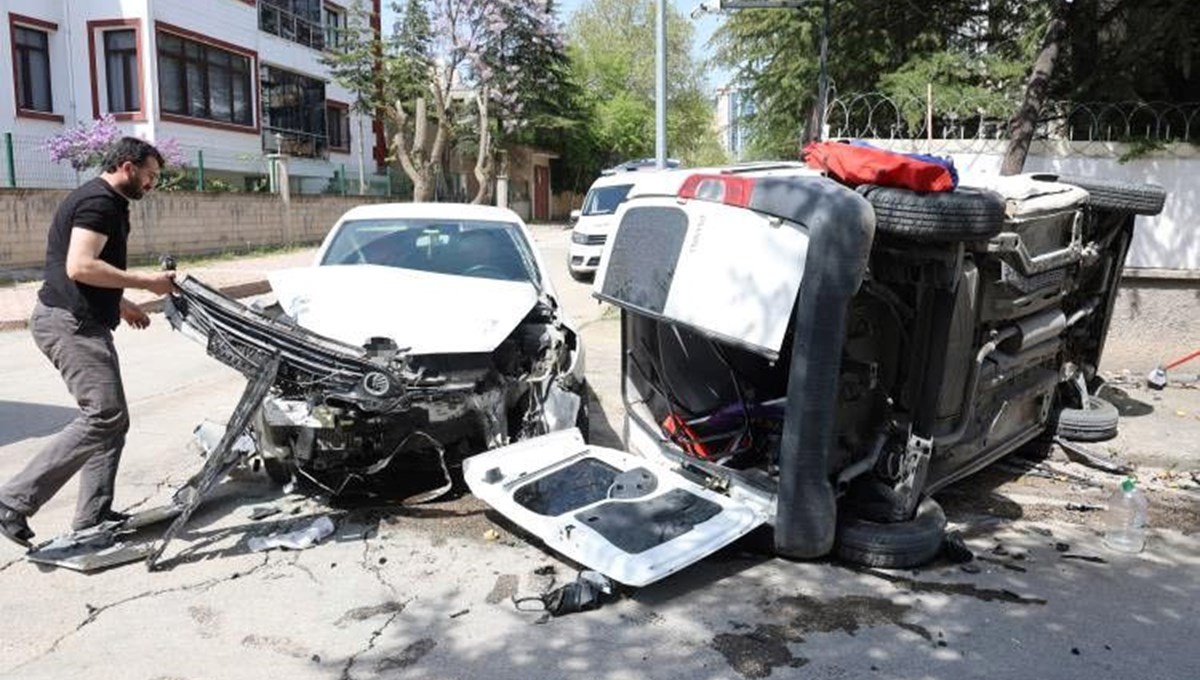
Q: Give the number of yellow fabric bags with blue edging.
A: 0